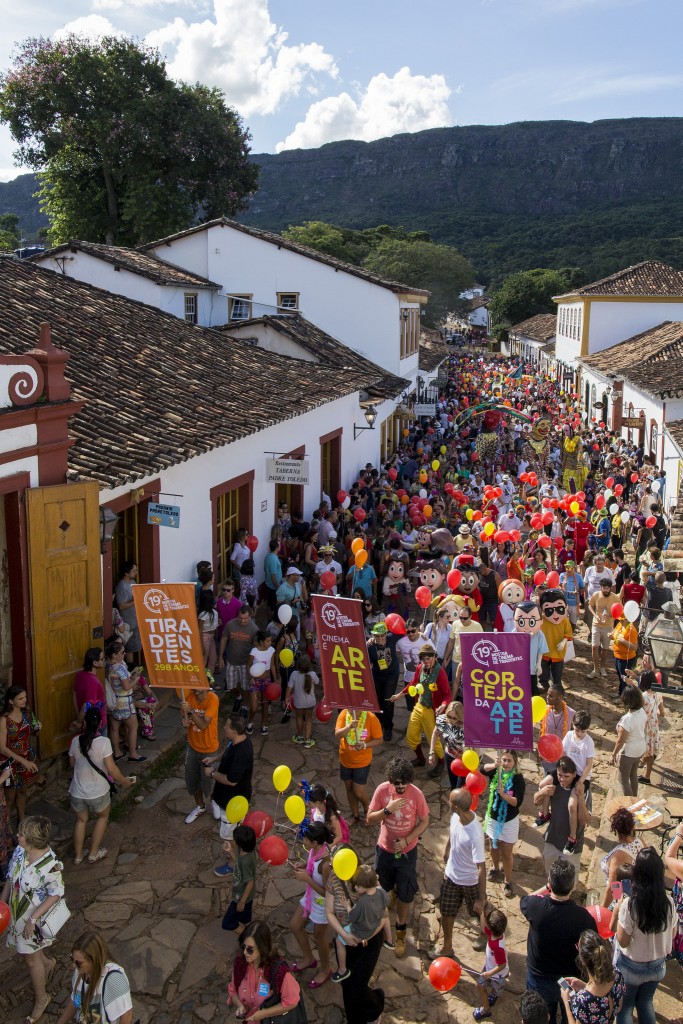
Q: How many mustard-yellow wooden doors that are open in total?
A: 1